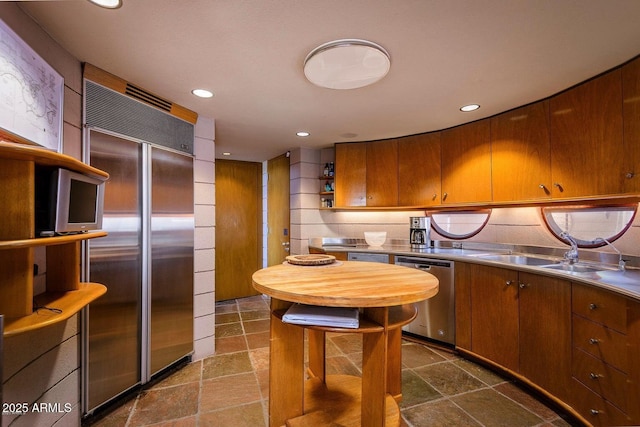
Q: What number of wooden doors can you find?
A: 2